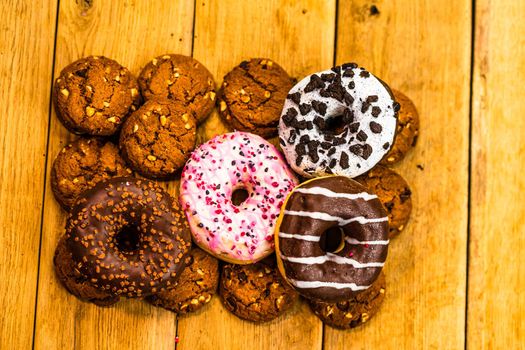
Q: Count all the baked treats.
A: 15